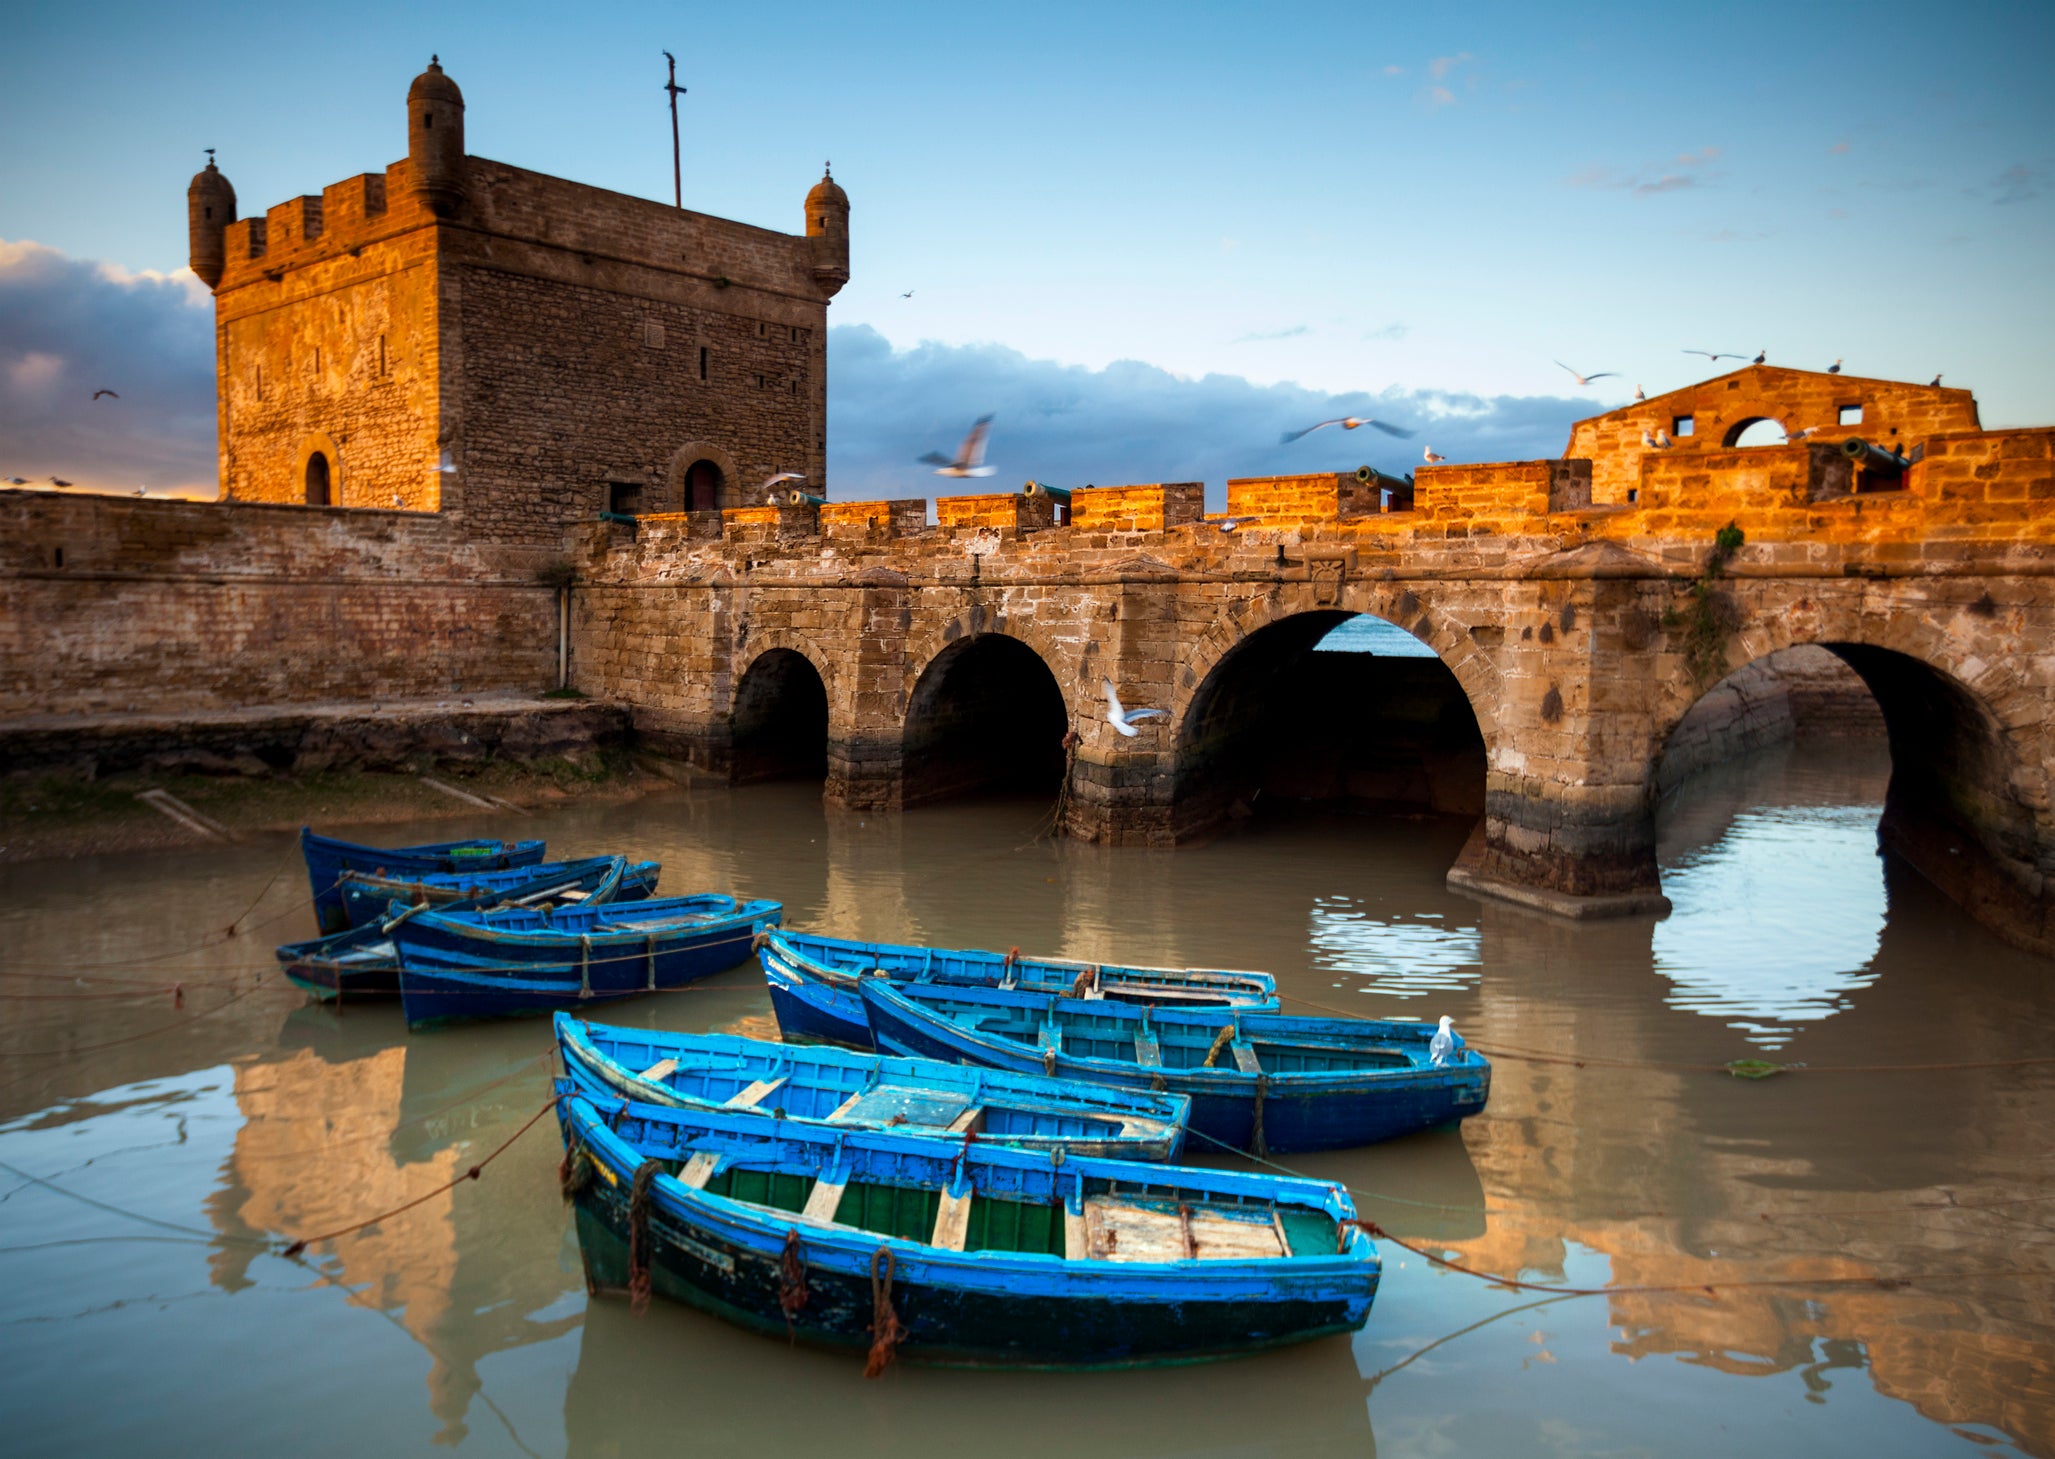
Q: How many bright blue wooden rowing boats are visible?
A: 8